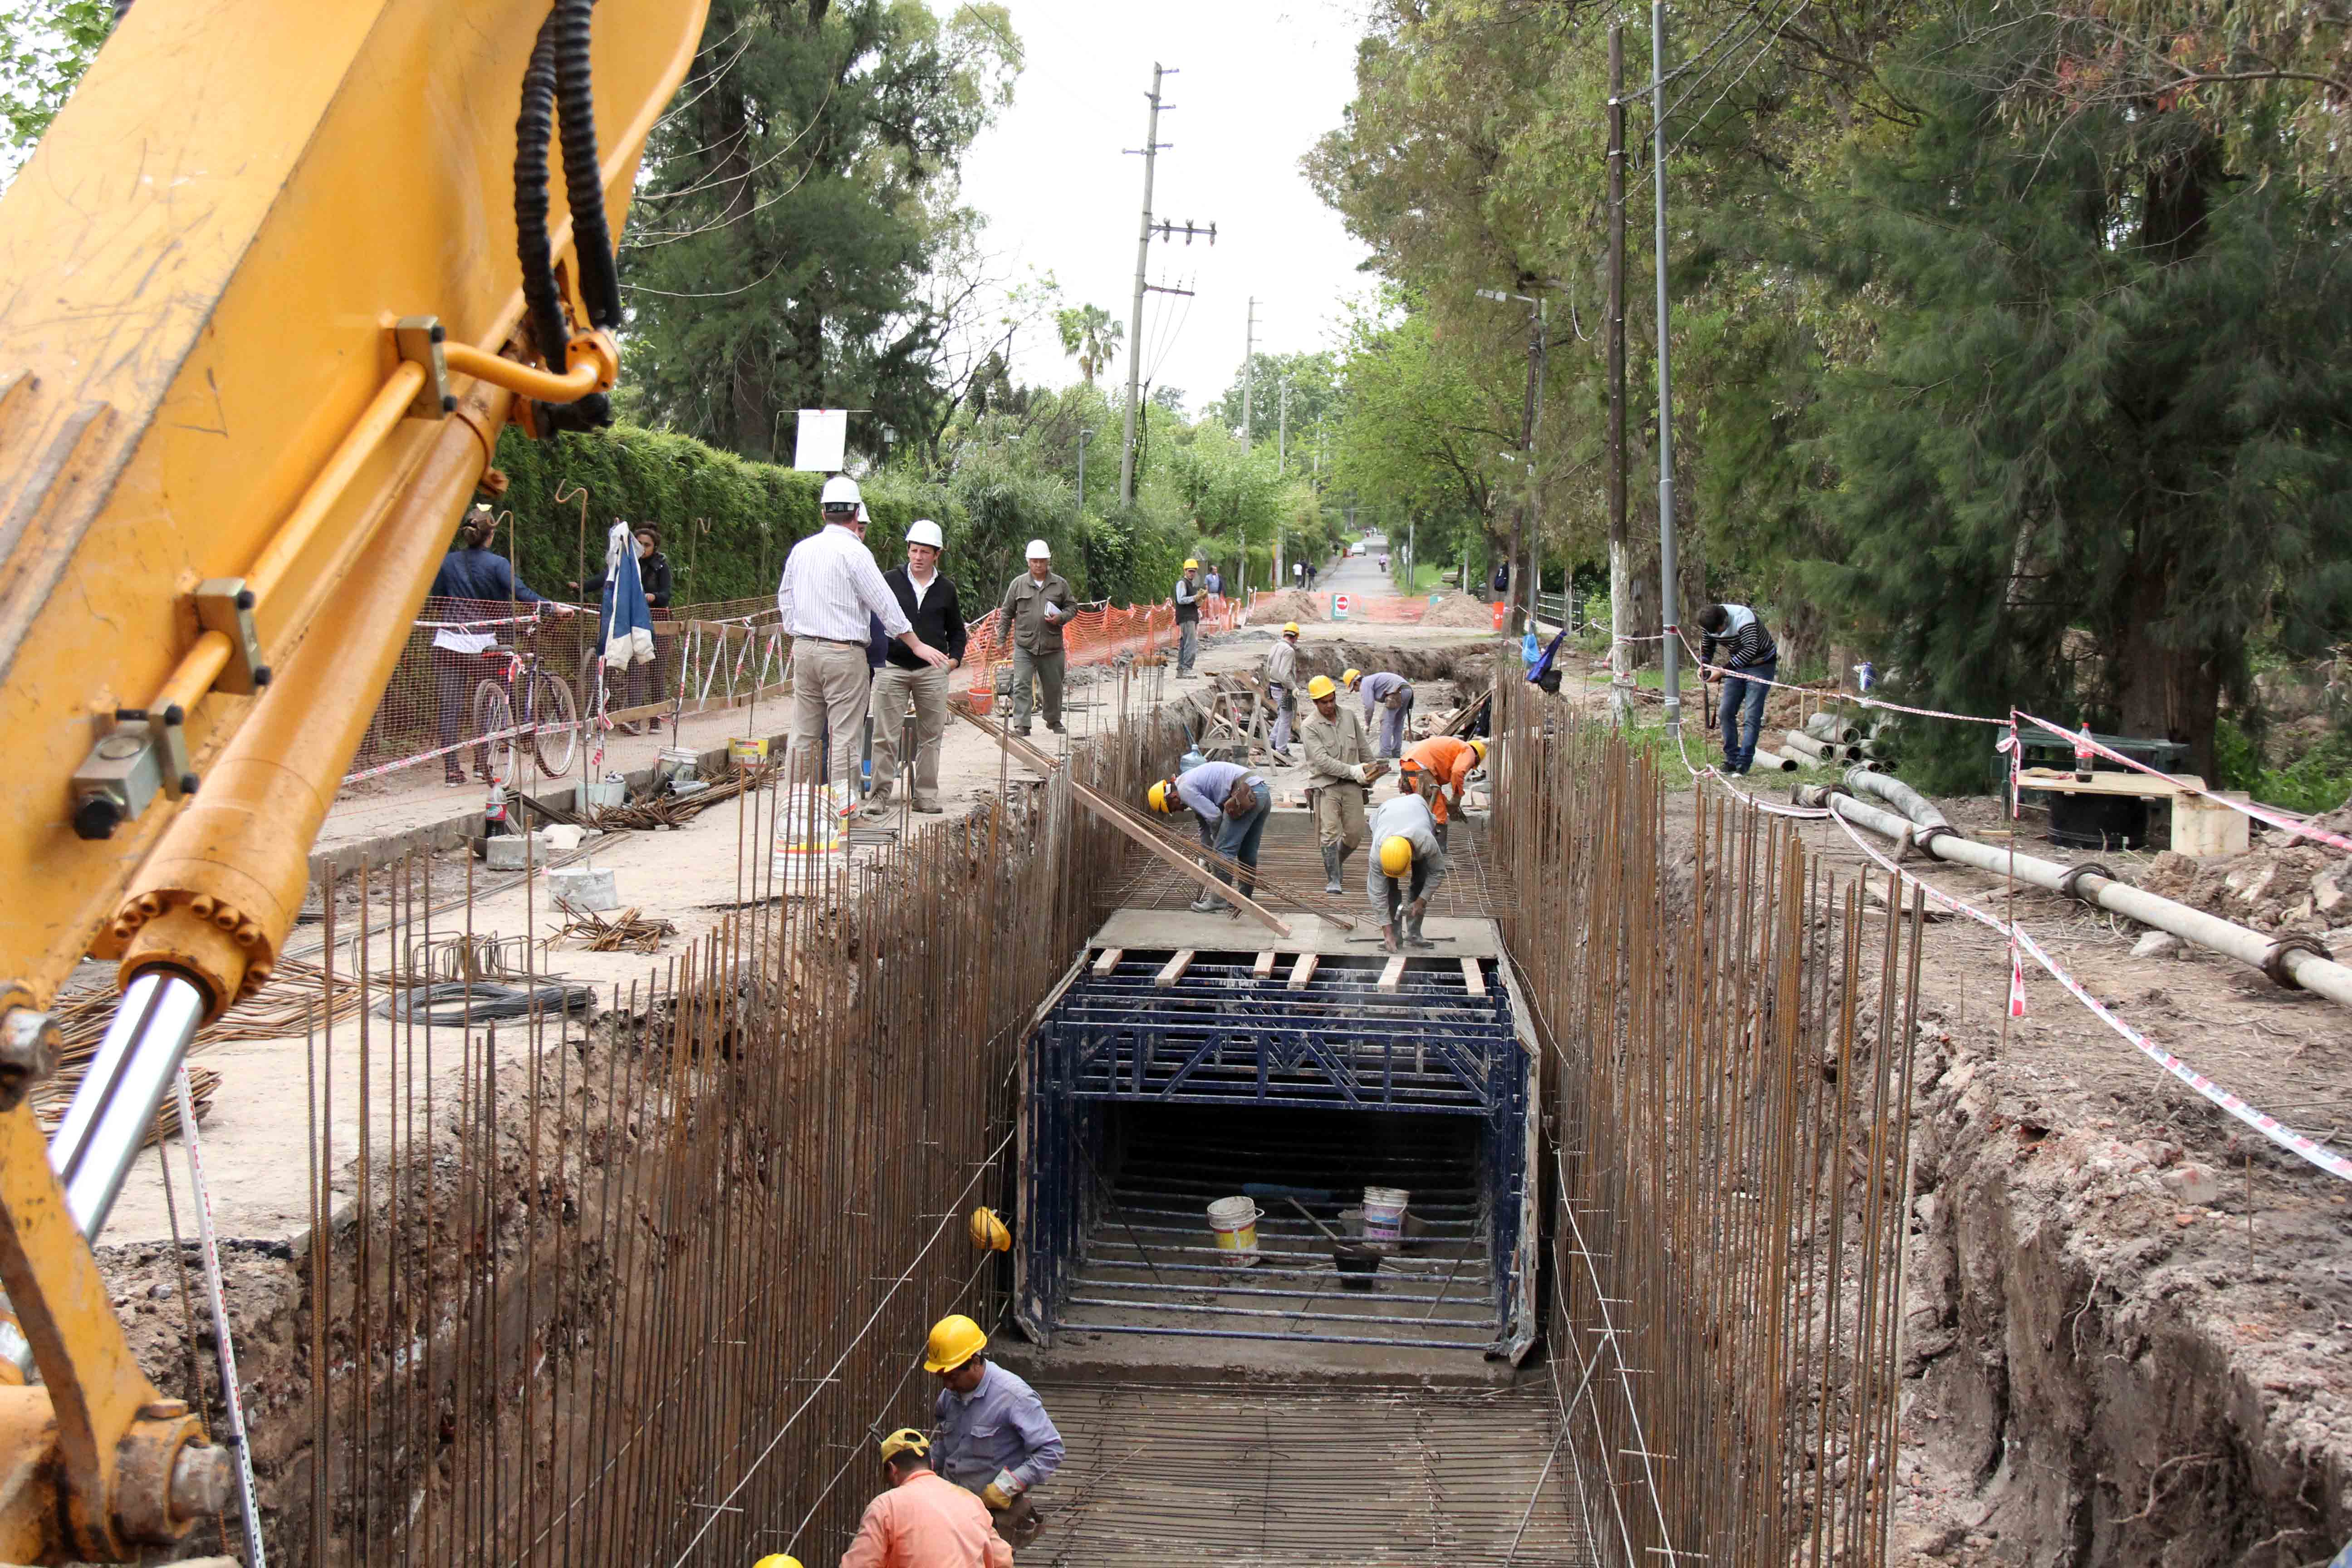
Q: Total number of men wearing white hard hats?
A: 4